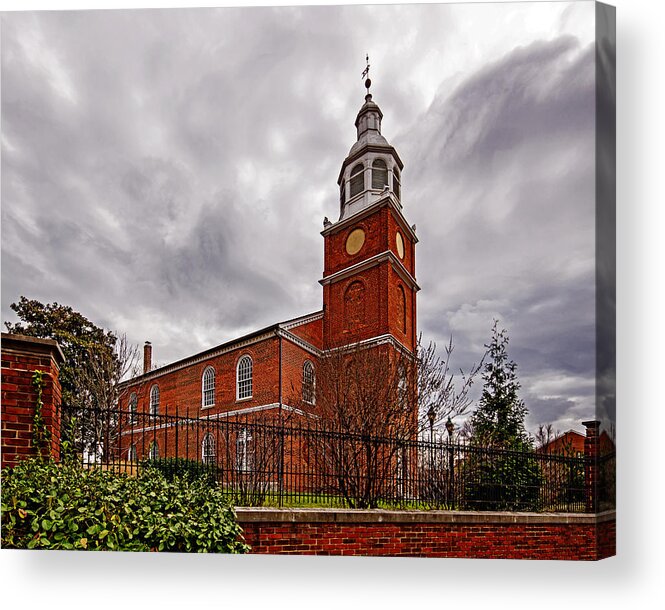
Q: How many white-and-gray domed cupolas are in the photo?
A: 1